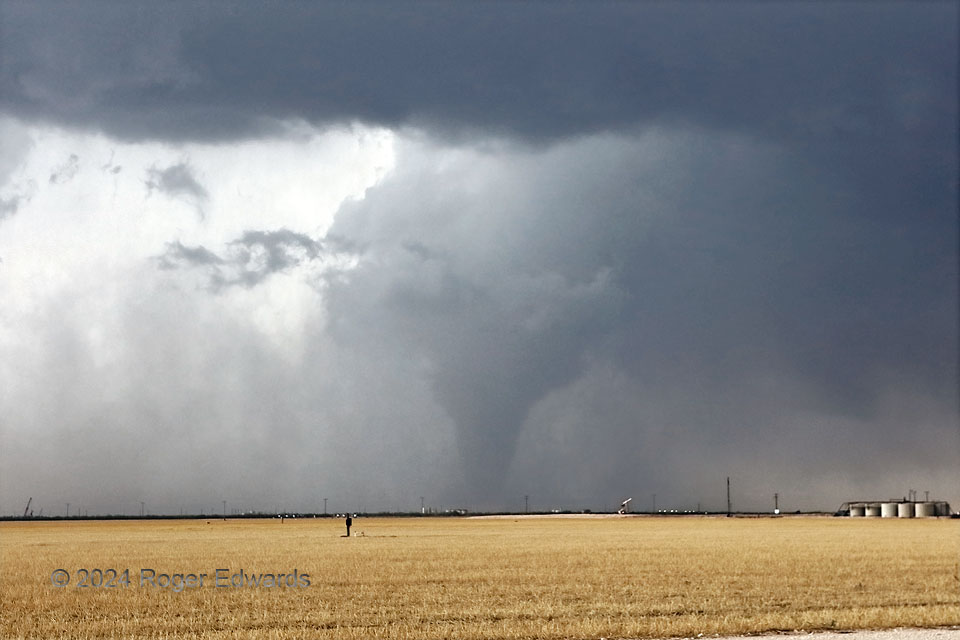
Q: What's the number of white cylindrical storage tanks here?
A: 5